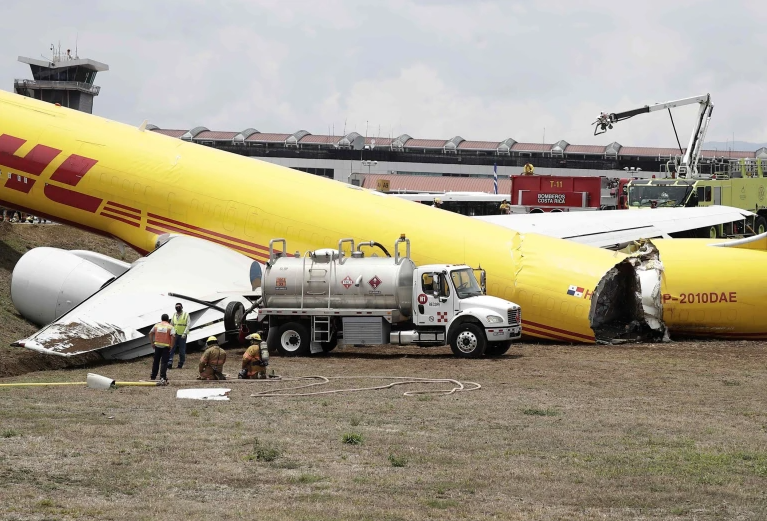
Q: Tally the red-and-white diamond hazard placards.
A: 2